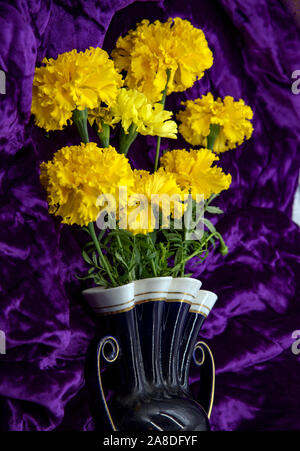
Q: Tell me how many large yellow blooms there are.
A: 6